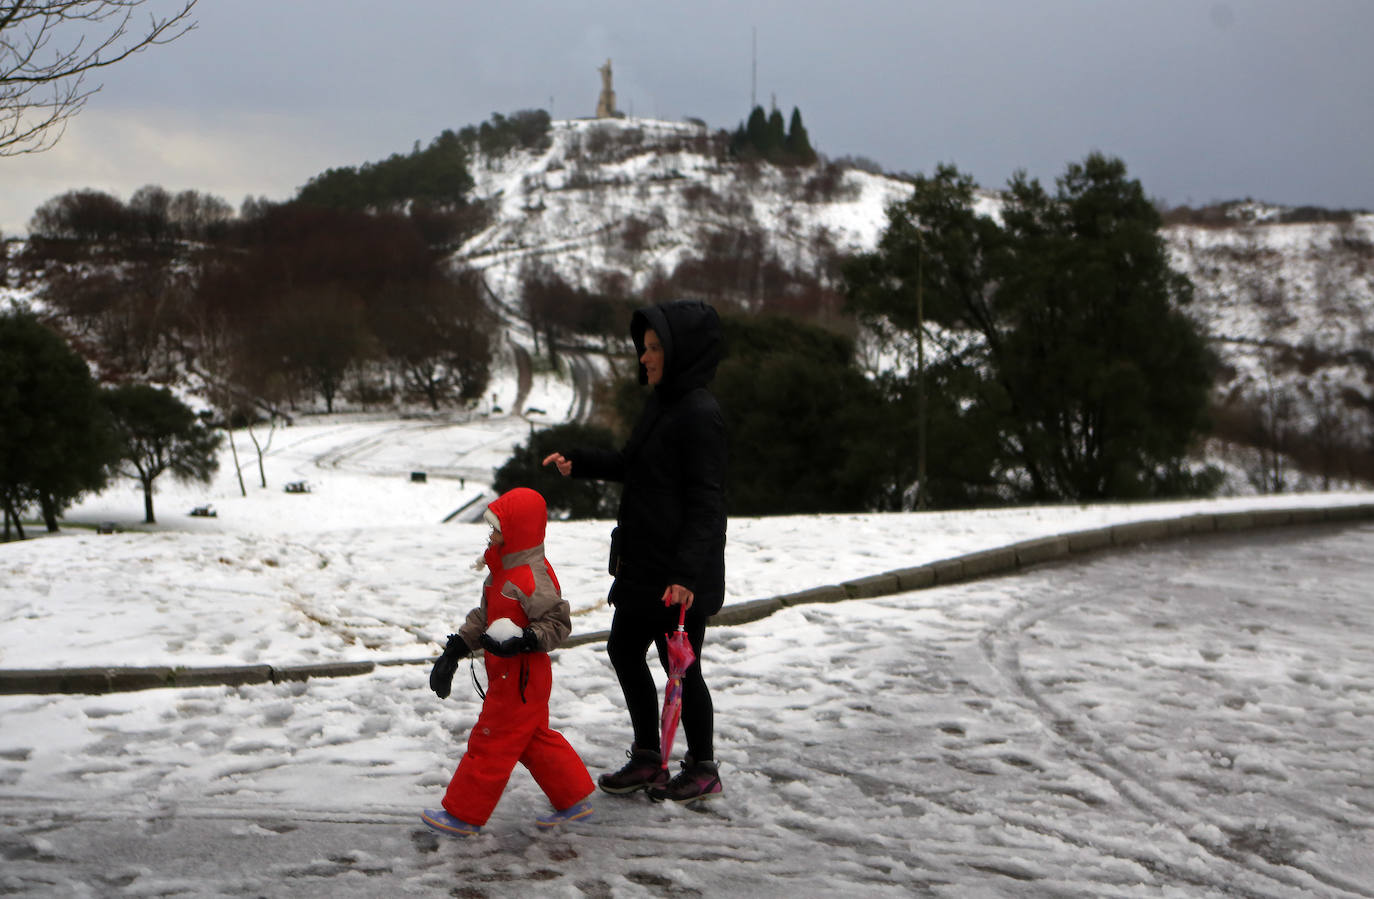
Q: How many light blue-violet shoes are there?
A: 2